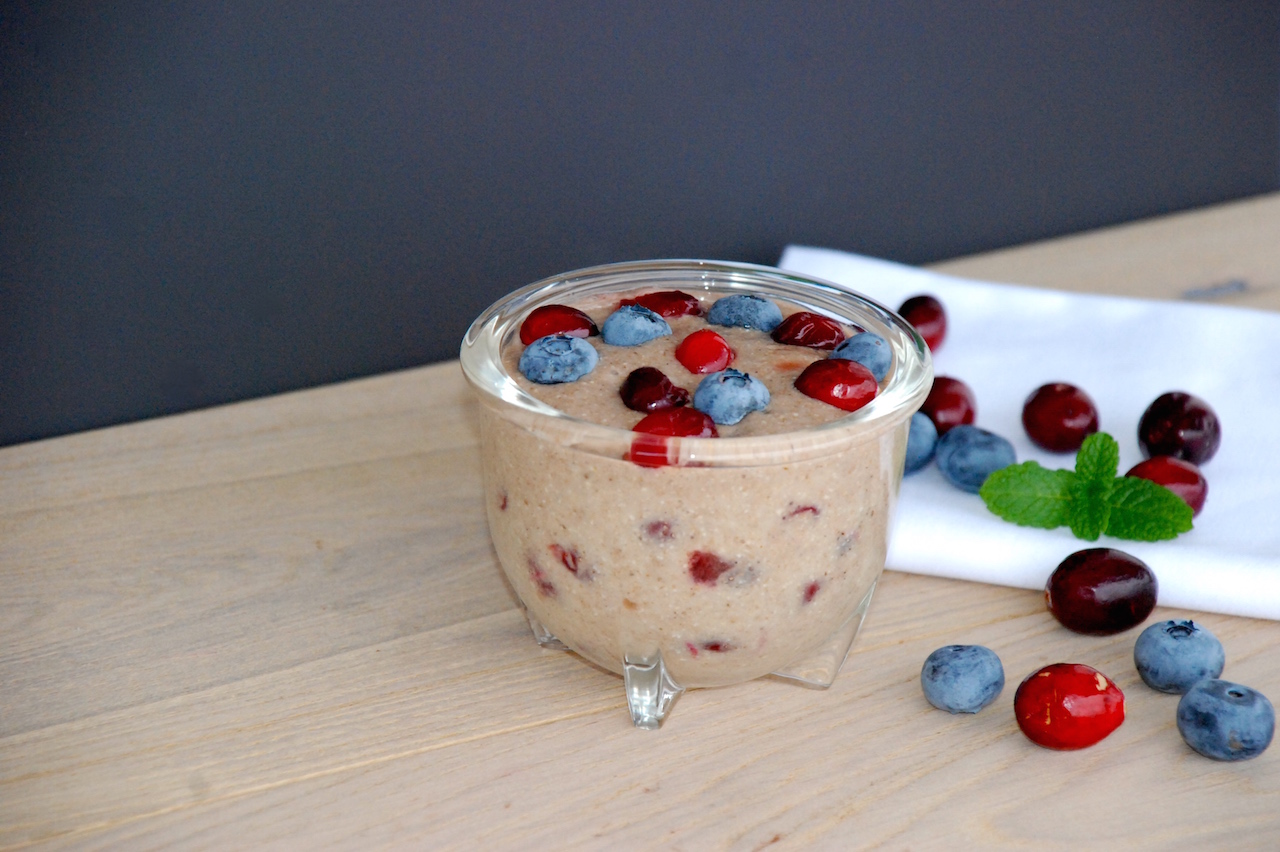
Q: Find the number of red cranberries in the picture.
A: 14